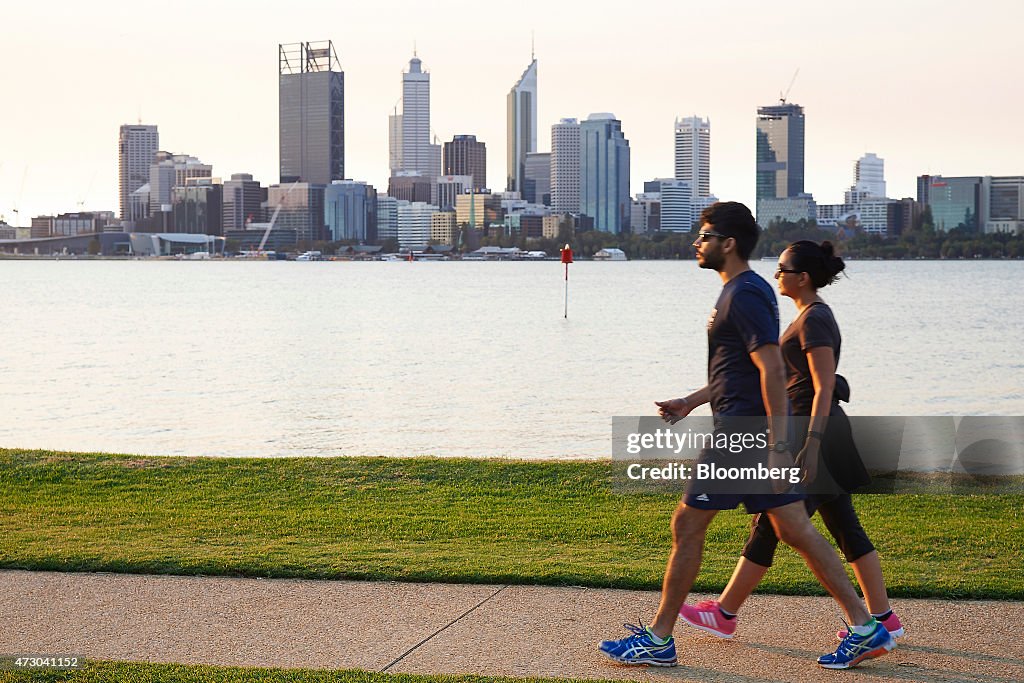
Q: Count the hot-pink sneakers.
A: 2